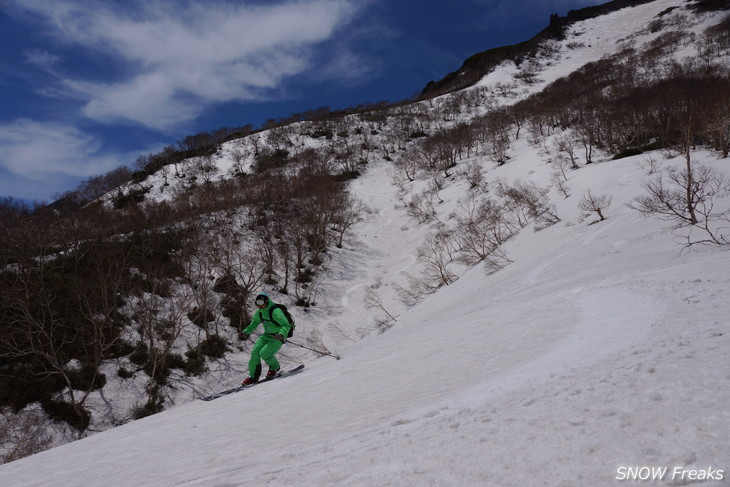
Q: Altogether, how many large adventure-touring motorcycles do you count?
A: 0